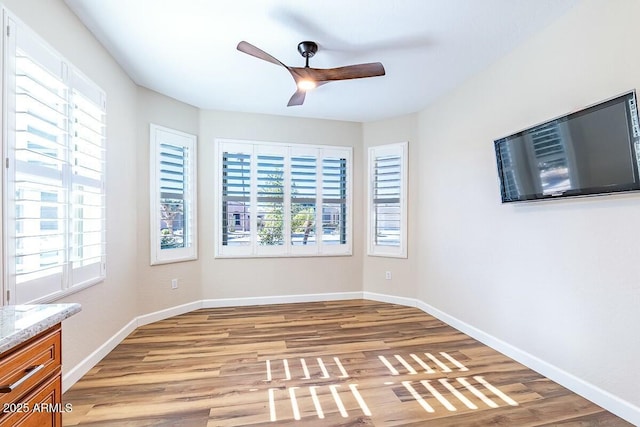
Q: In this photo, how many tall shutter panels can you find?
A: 8